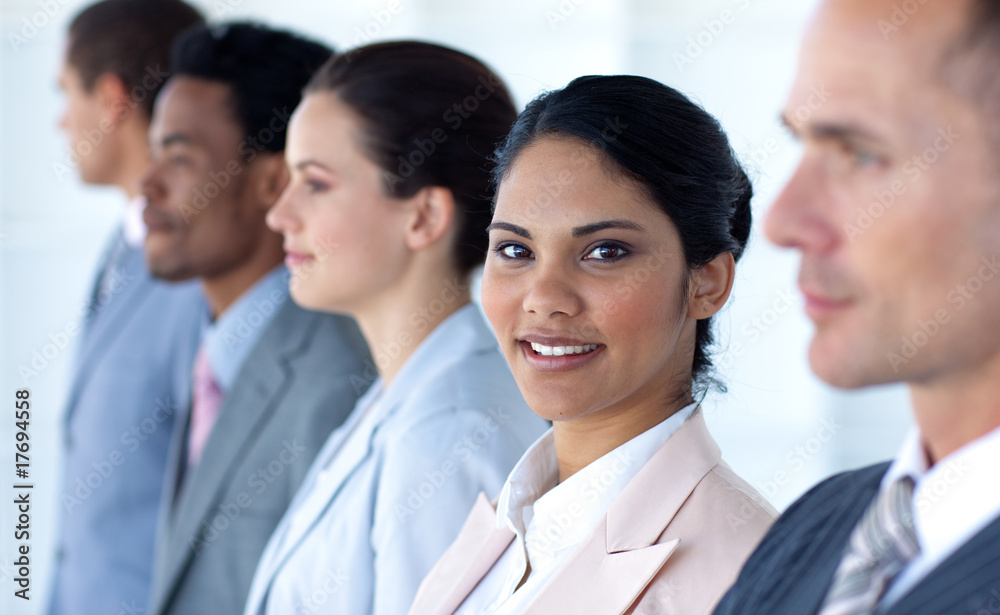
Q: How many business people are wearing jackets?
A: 5